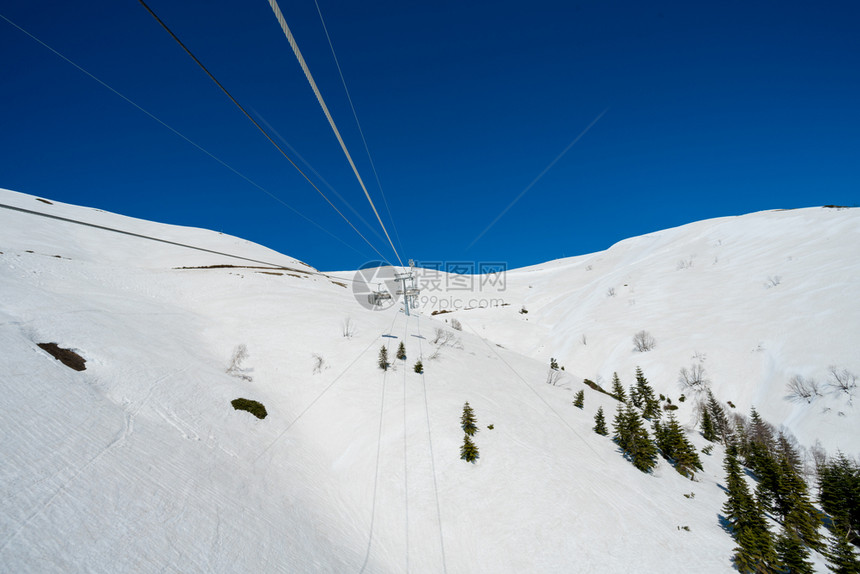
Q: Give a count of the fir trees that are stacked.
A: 2